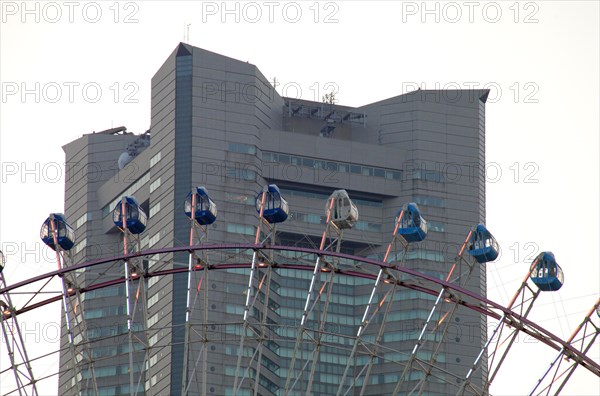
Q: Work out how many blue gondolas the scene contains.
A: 7